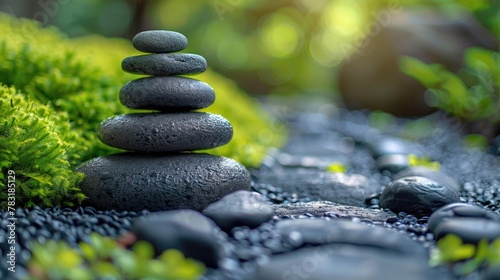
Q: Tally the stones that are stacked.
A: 5